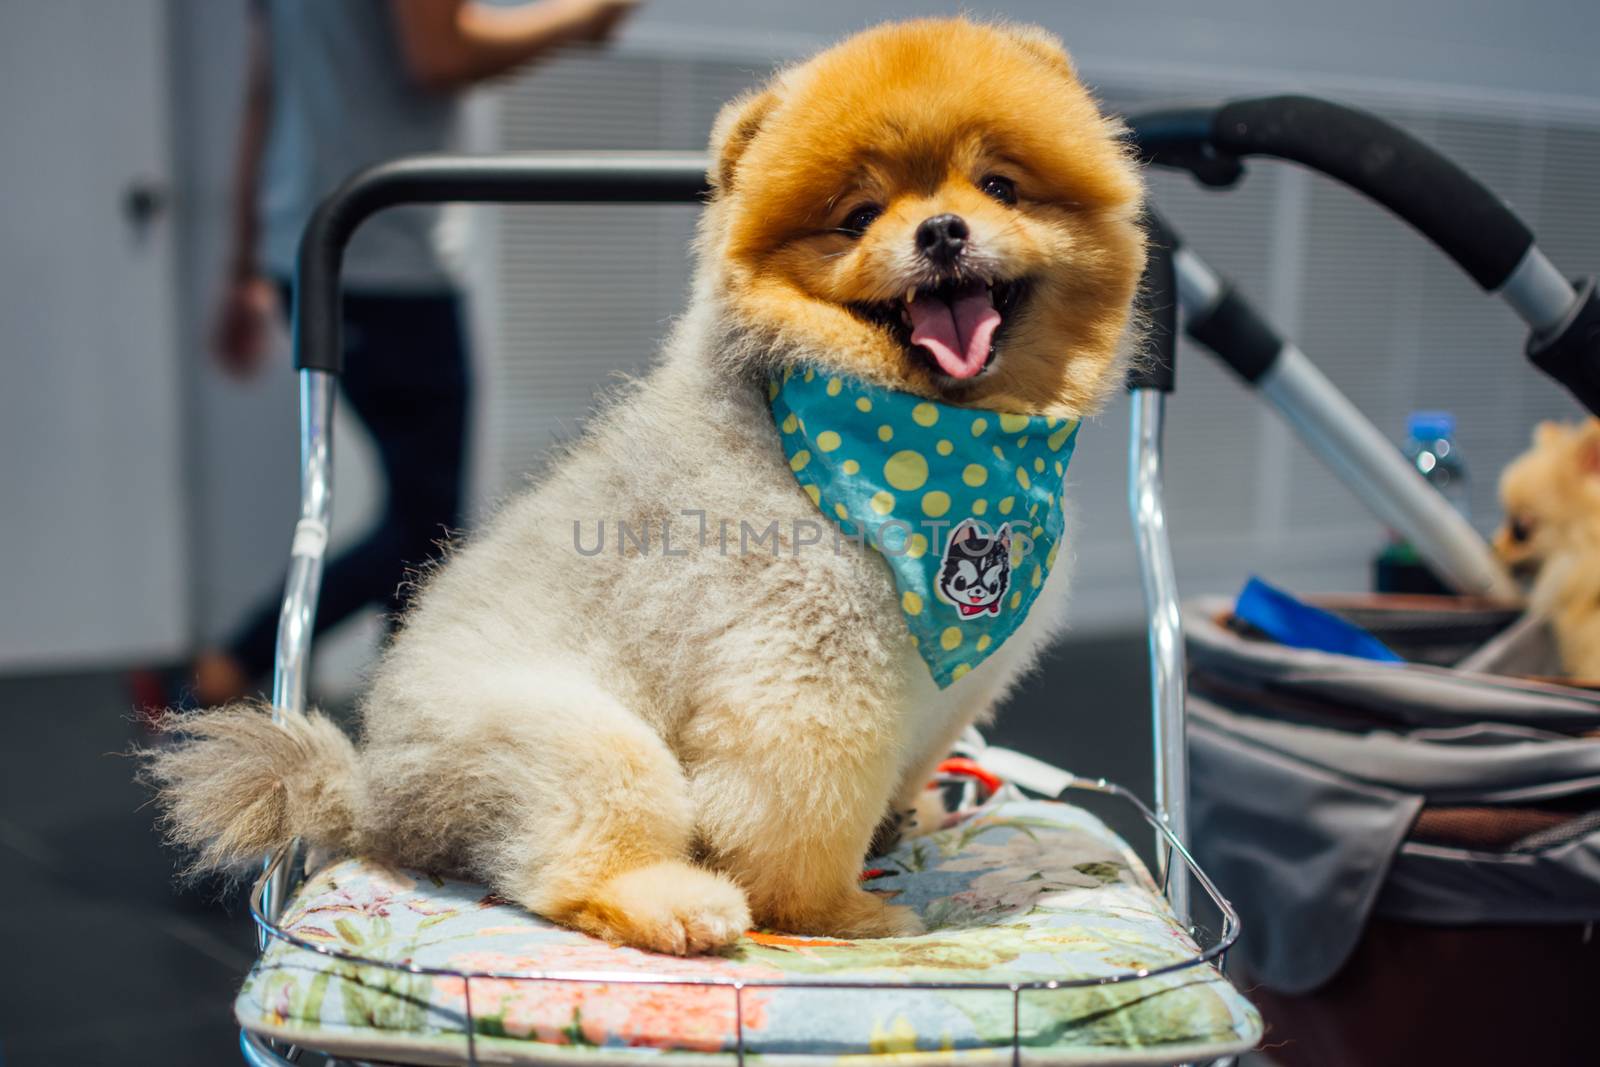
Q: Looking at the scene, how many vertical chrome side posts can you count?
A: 2